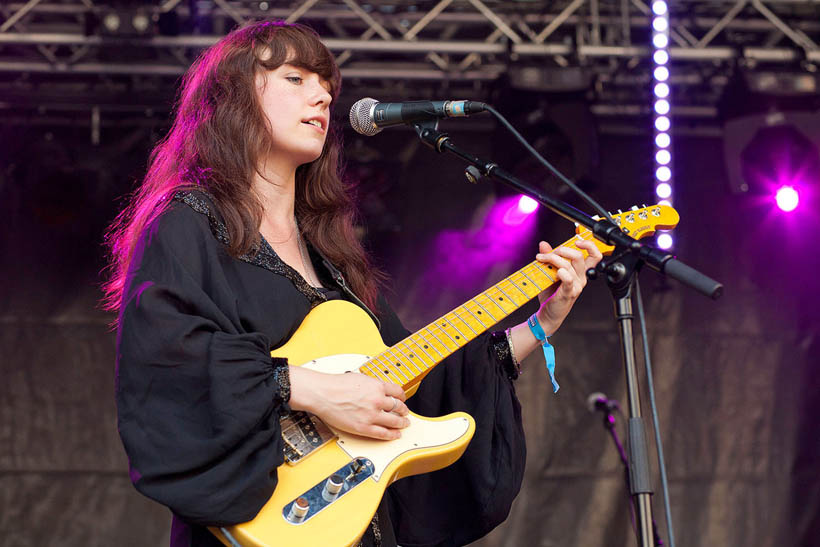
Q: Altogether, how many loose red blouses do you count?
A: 0